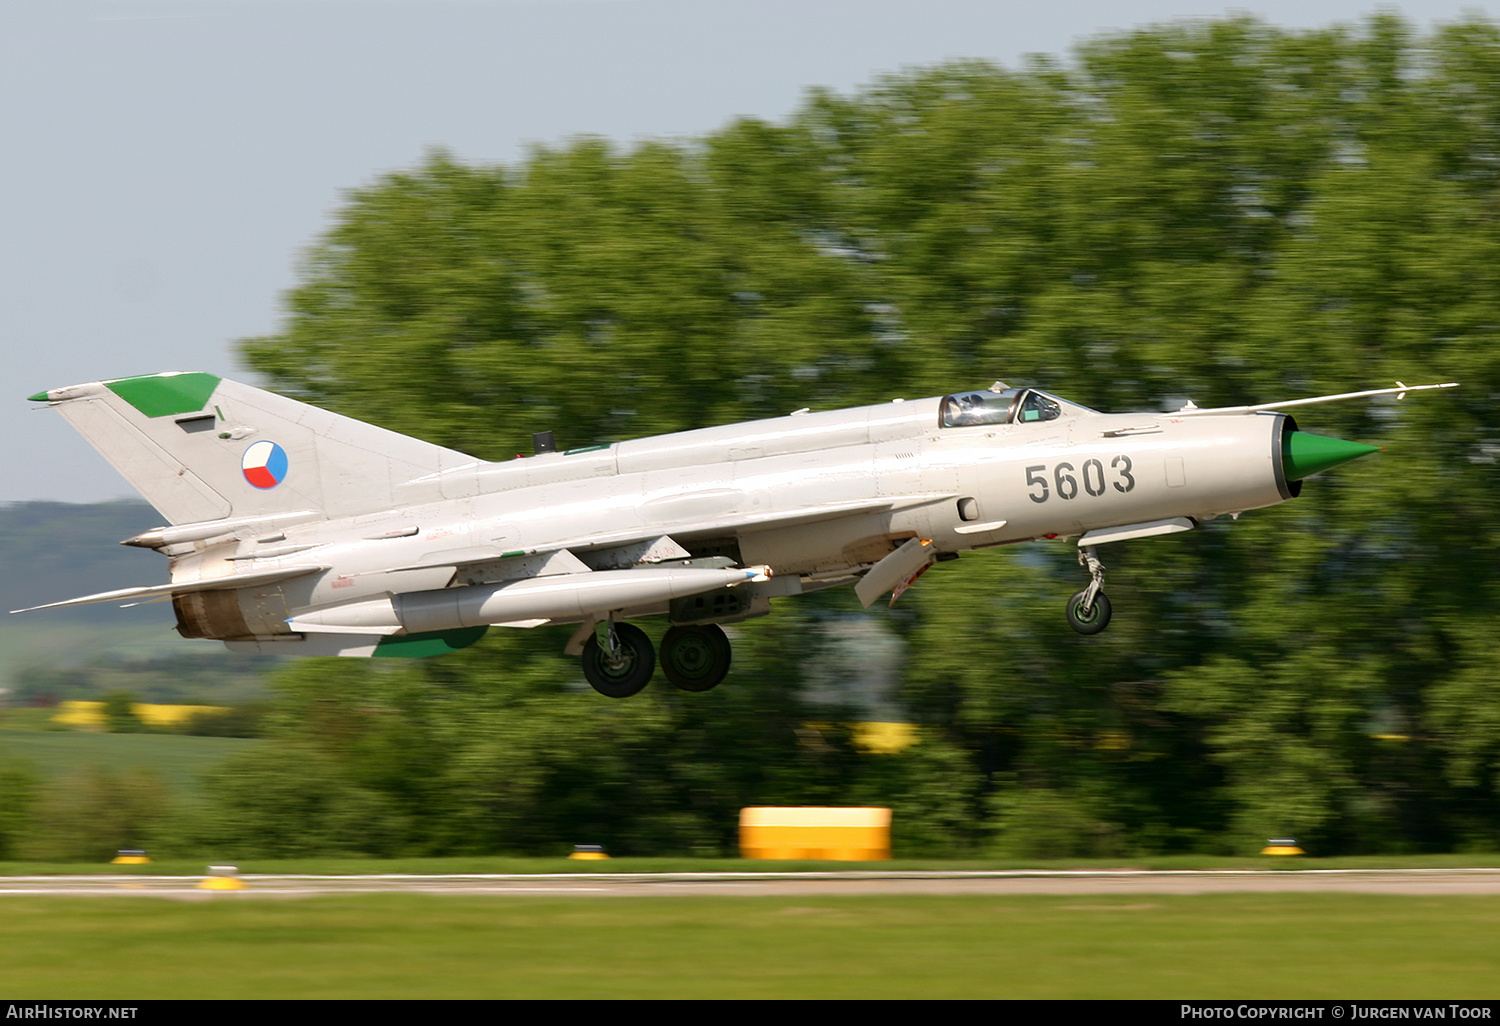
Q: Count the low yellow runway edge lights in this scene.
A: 4